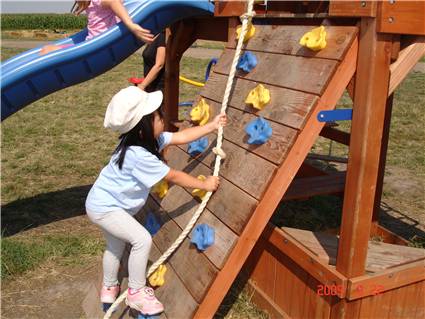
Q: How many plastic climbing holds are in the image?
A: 13